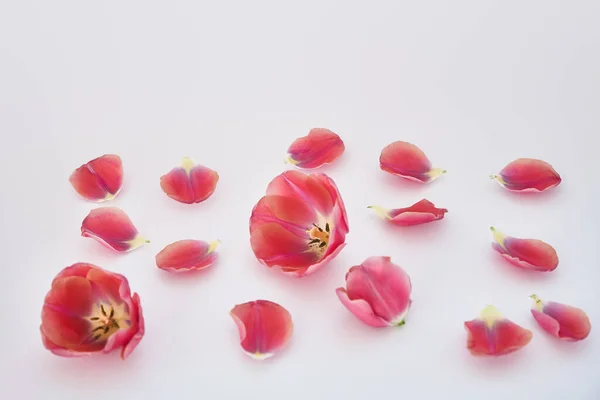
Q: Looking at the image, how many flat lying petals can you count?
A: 12